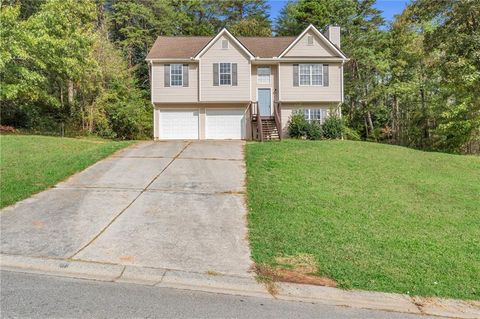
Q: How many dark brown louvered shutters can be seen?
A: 6